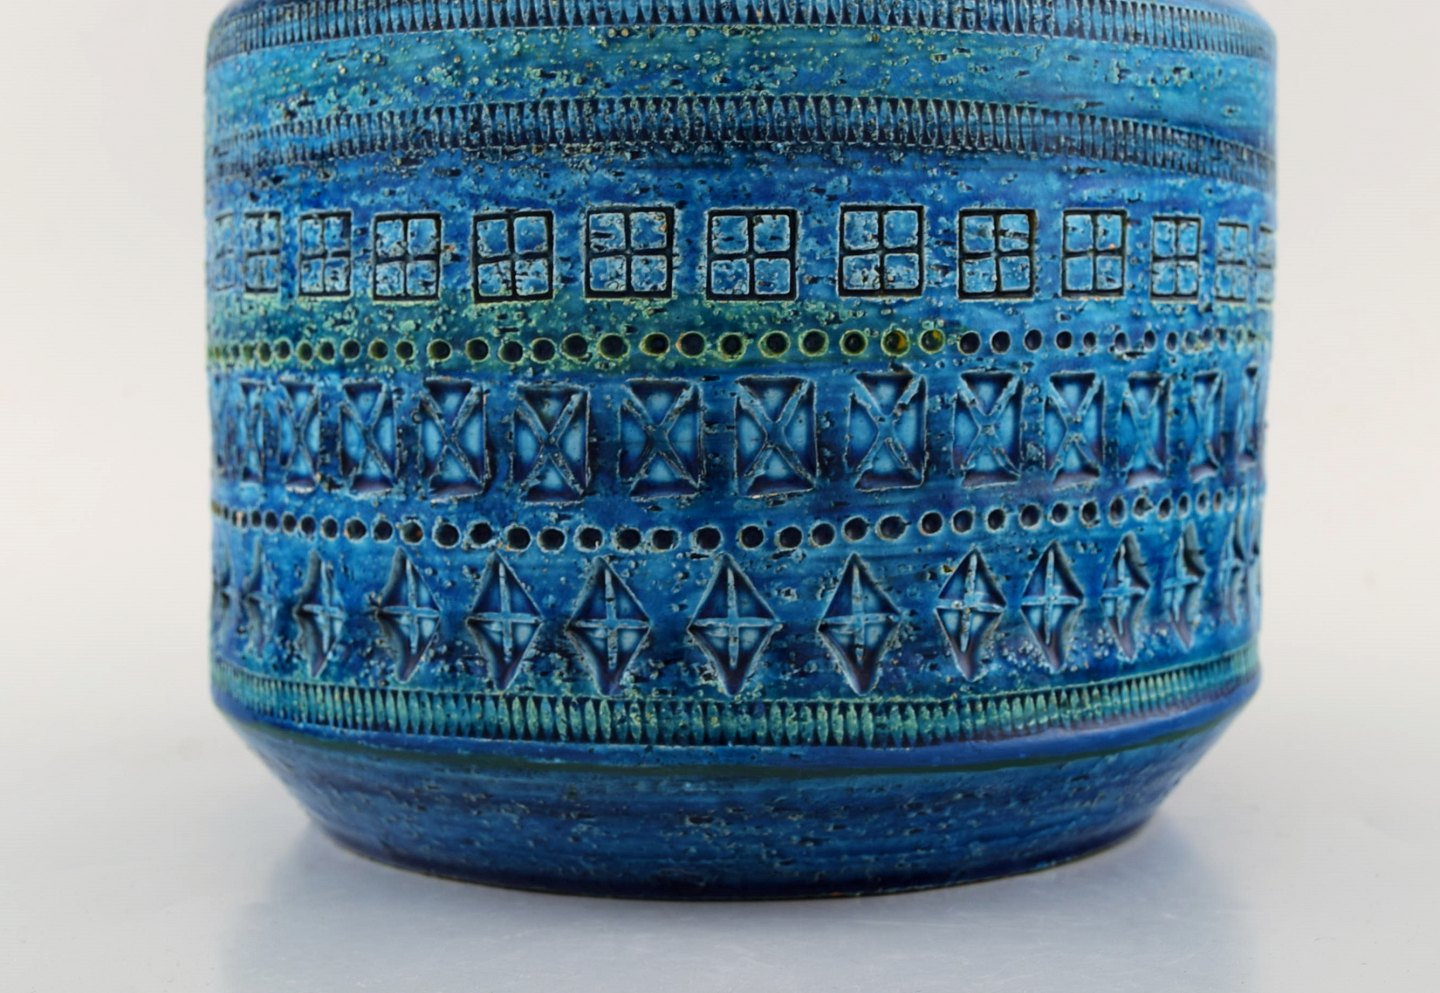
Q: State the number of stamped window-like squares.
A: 13